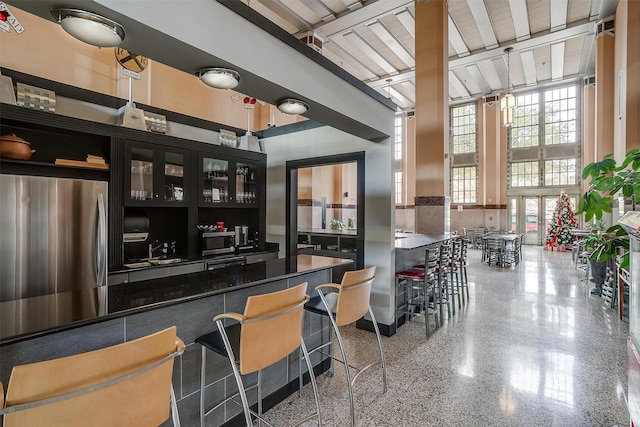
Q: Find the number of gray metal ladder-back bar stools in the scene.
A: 4